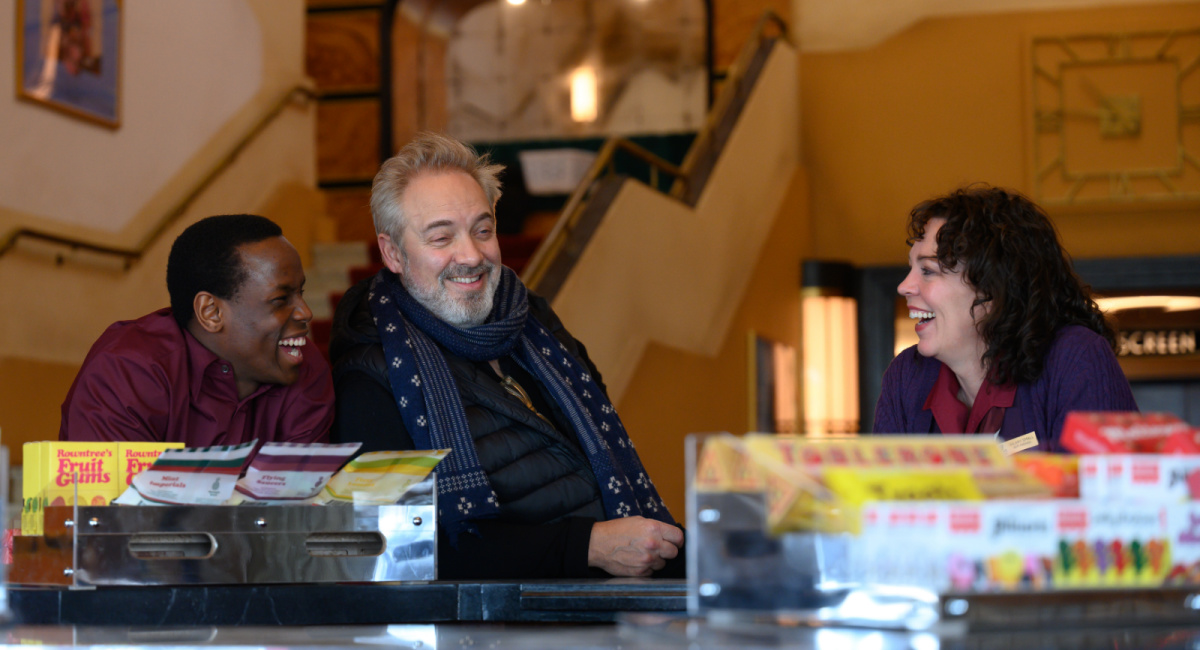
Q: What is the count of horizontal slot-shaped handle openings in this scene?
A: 2